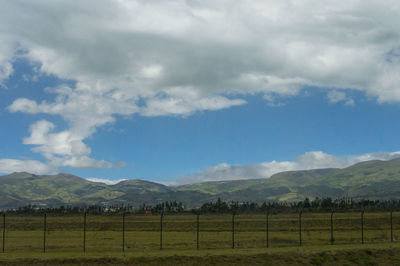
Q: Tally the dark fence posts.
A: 12